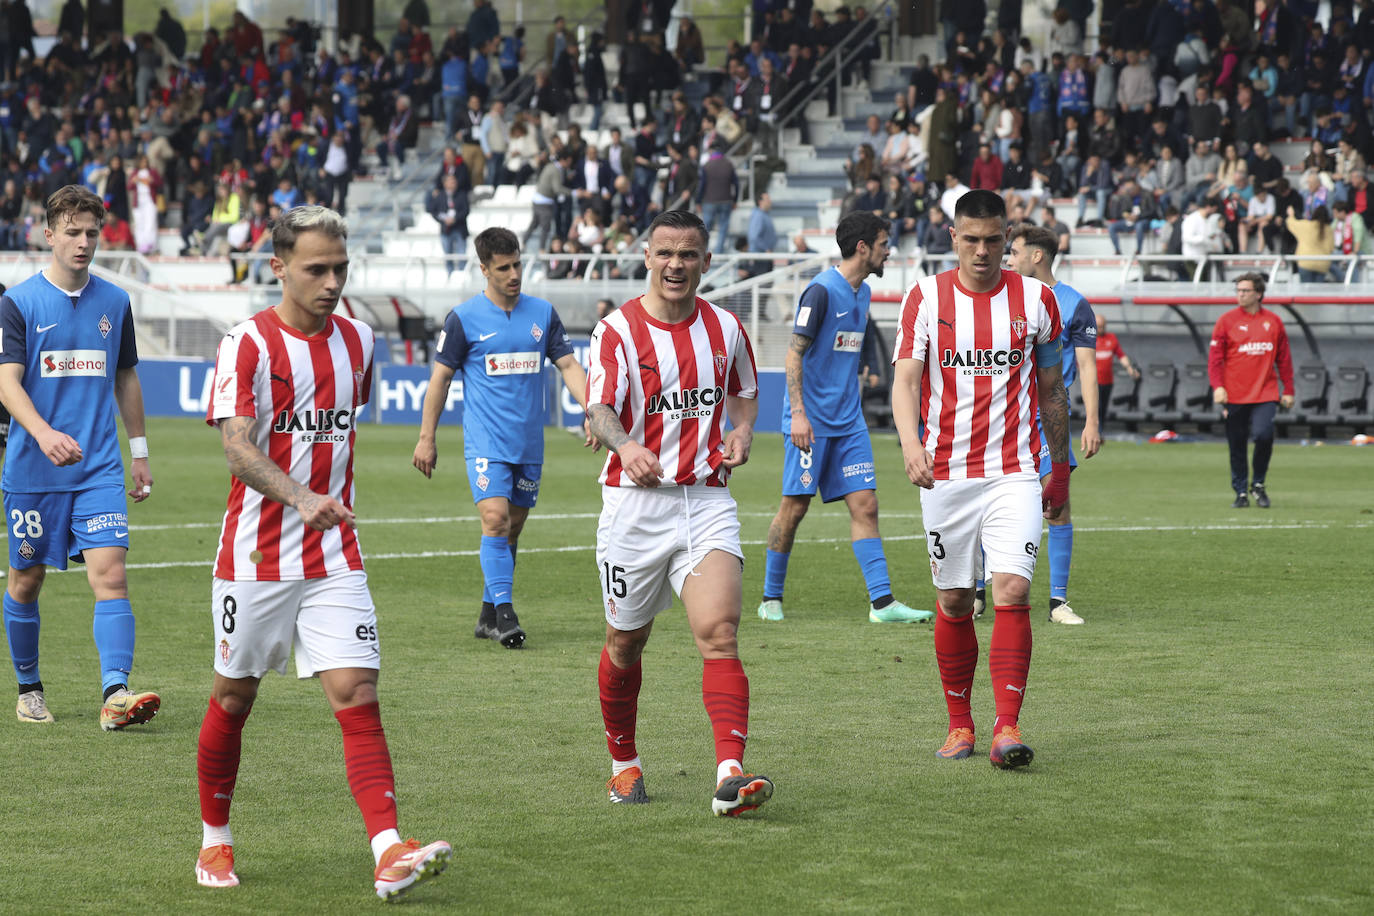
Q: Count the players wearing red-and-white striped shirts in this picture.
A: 3